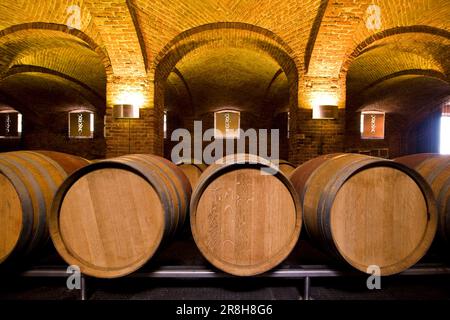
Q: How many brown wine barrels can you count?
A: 7